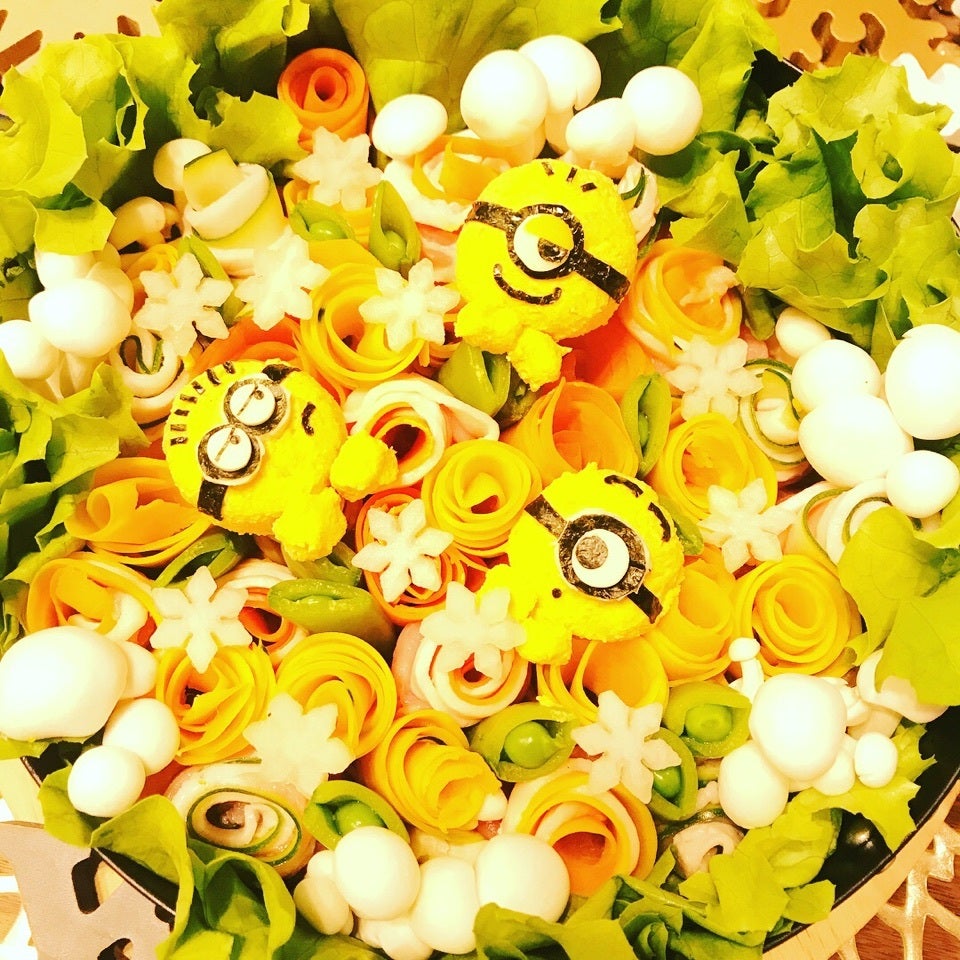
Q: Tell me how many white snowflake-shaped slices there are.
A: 11